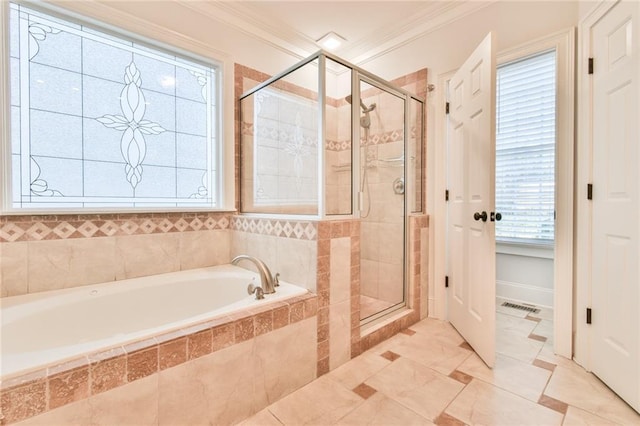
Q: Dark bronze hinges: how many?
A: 6